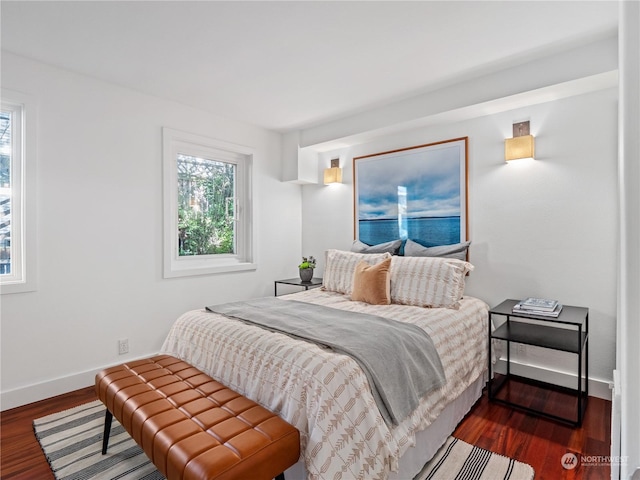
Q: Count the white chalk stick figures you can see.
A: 0